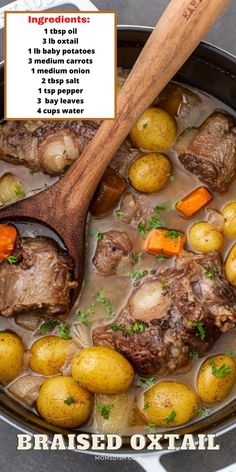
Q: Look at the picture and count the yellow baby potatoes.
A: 11